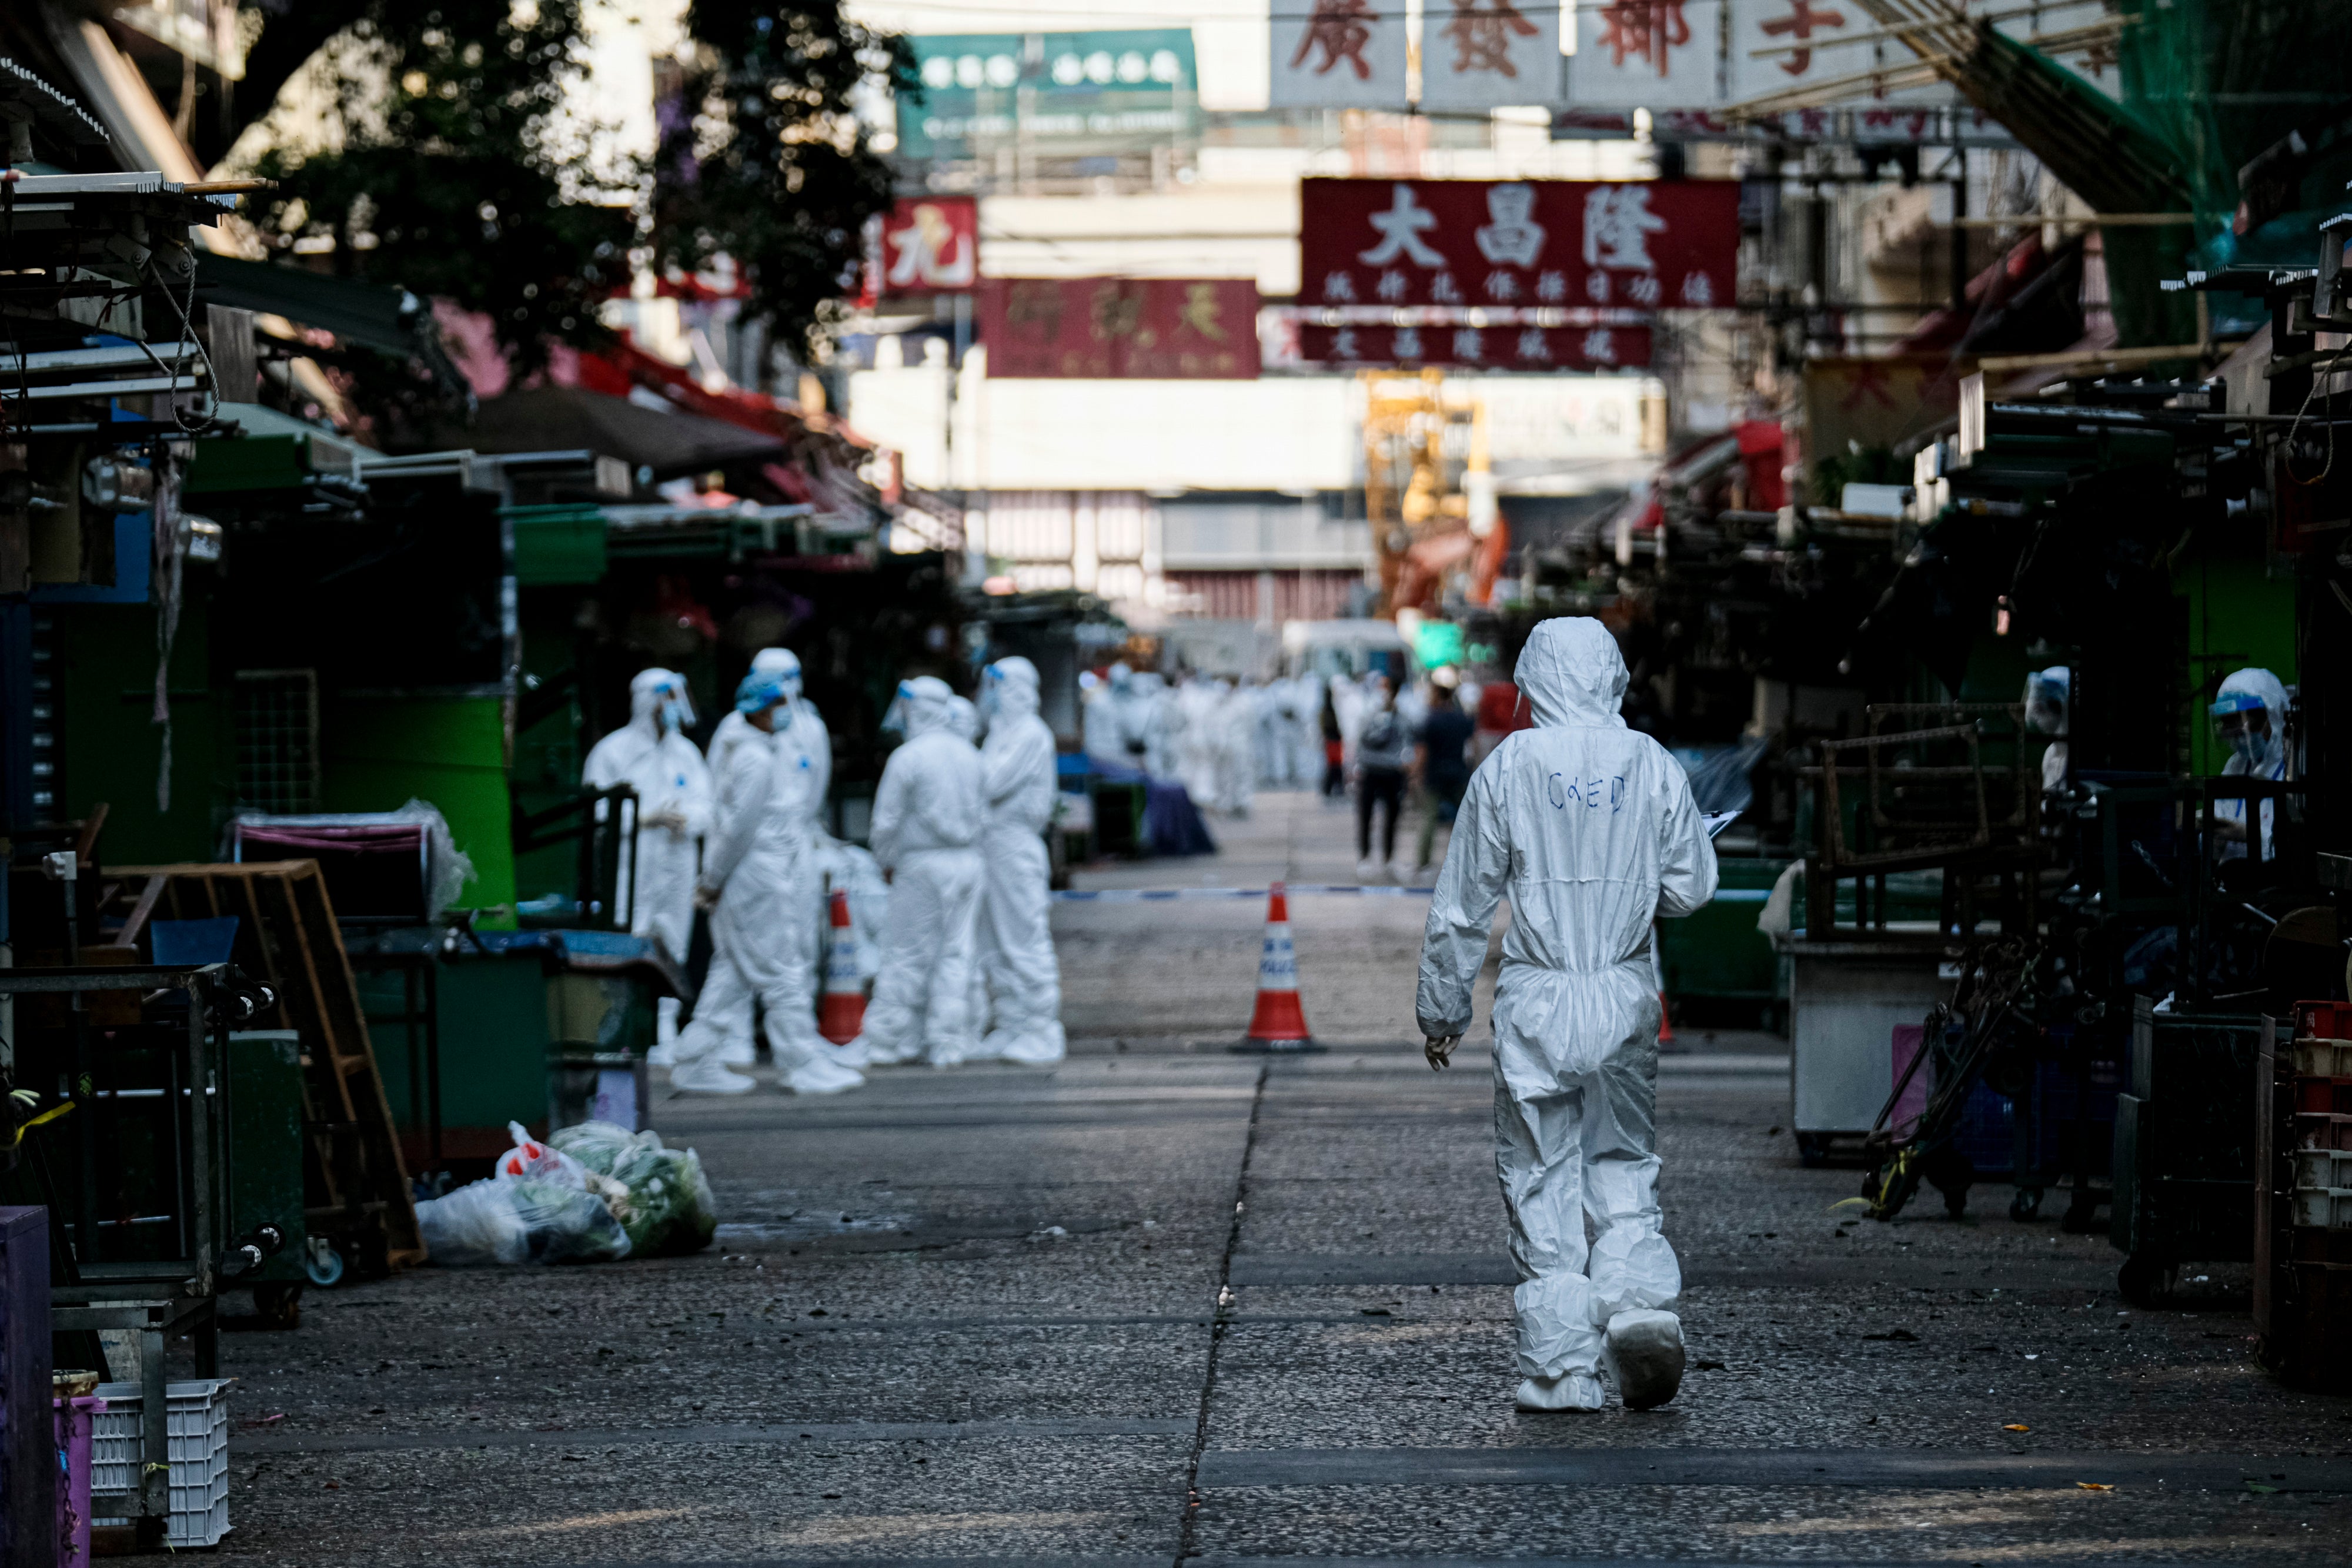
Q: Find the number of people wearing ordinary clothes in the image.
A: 2